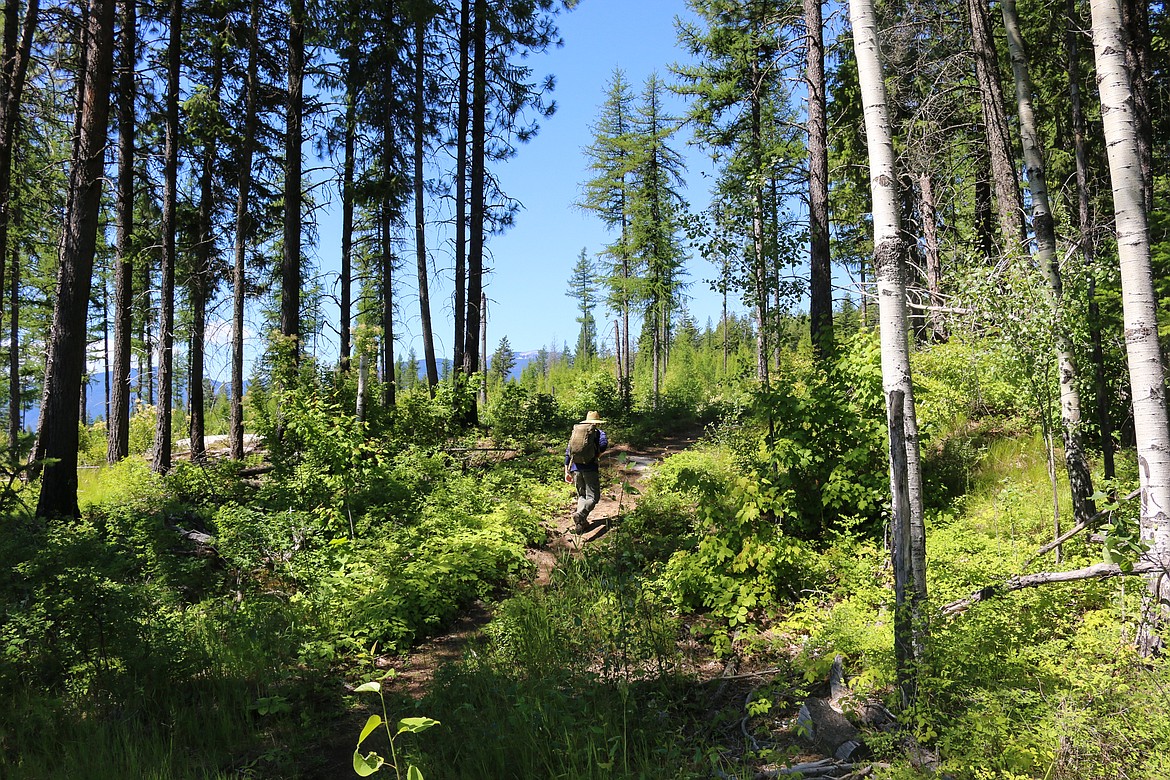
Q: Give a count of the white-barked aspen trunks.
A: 3